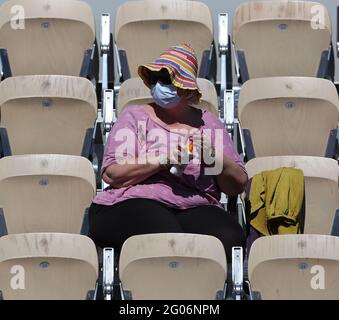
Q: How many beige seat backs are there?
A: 11